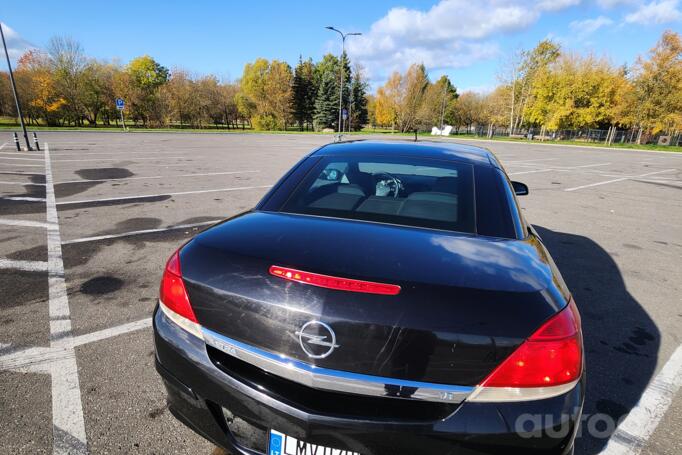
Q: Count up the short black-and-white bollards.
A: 2